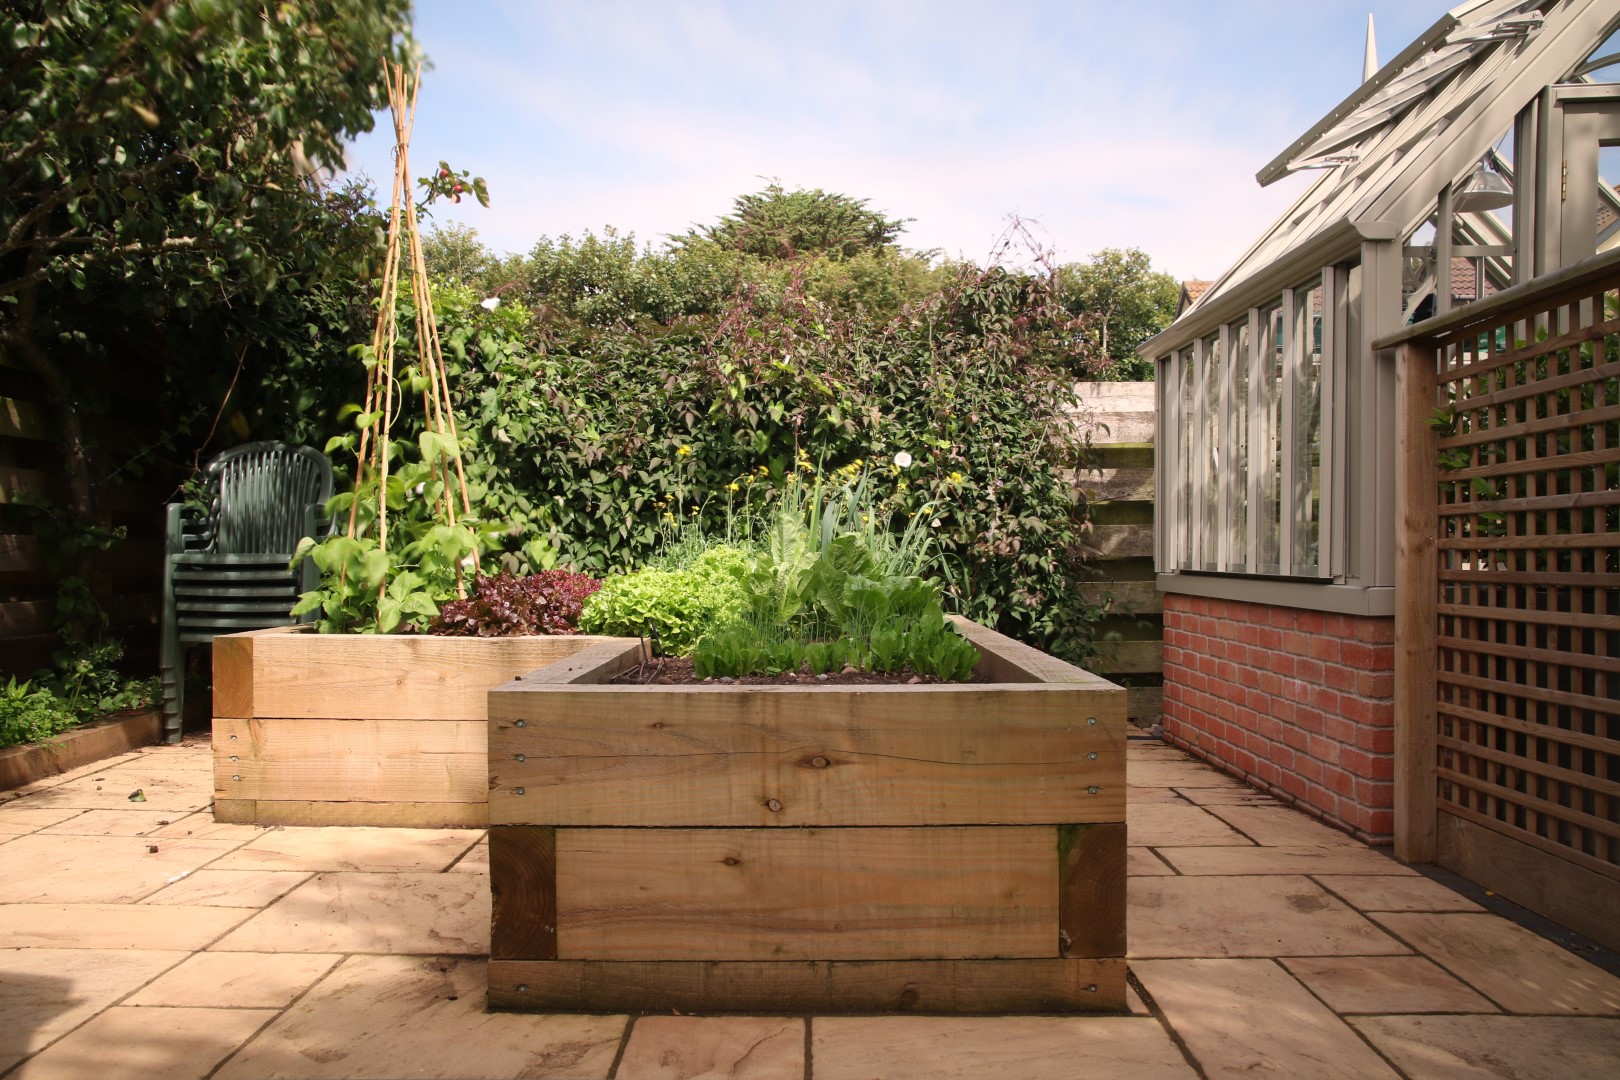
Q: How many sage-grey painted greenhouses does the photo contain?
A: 1